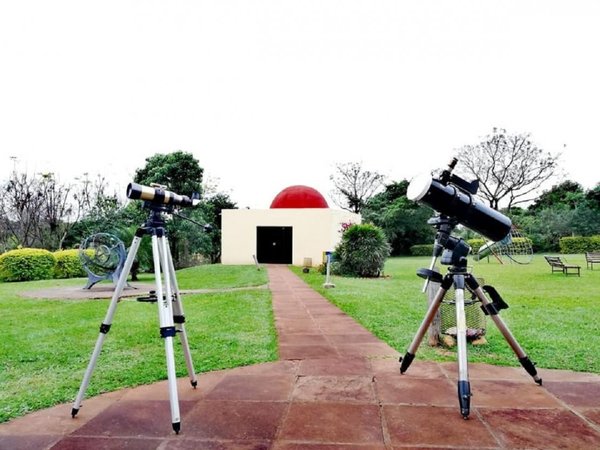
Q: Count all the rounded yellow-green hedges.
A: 2